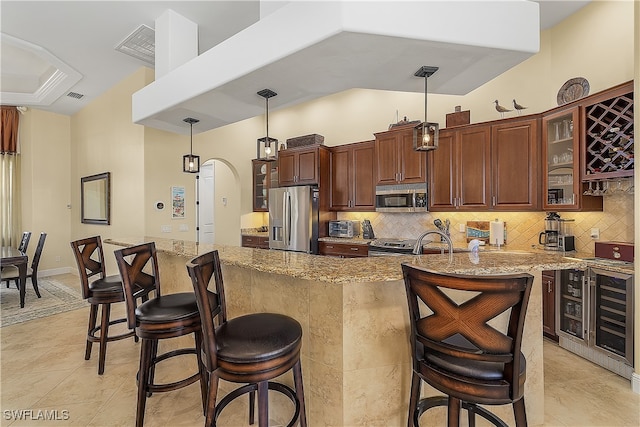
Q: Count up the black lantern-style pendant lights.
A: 3